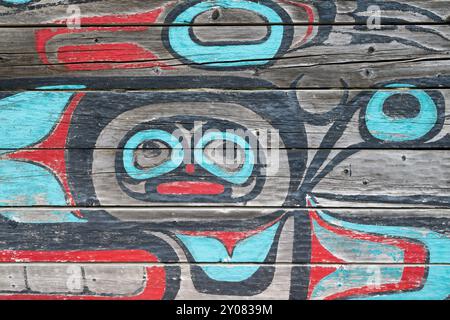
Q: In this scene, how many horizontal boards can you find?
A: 6